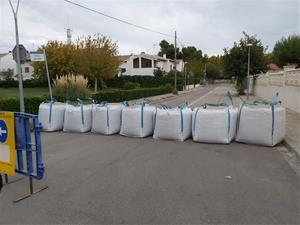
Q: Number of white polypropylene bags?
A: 7